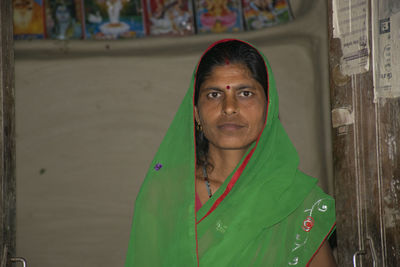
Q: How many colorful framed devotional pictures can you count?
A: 6